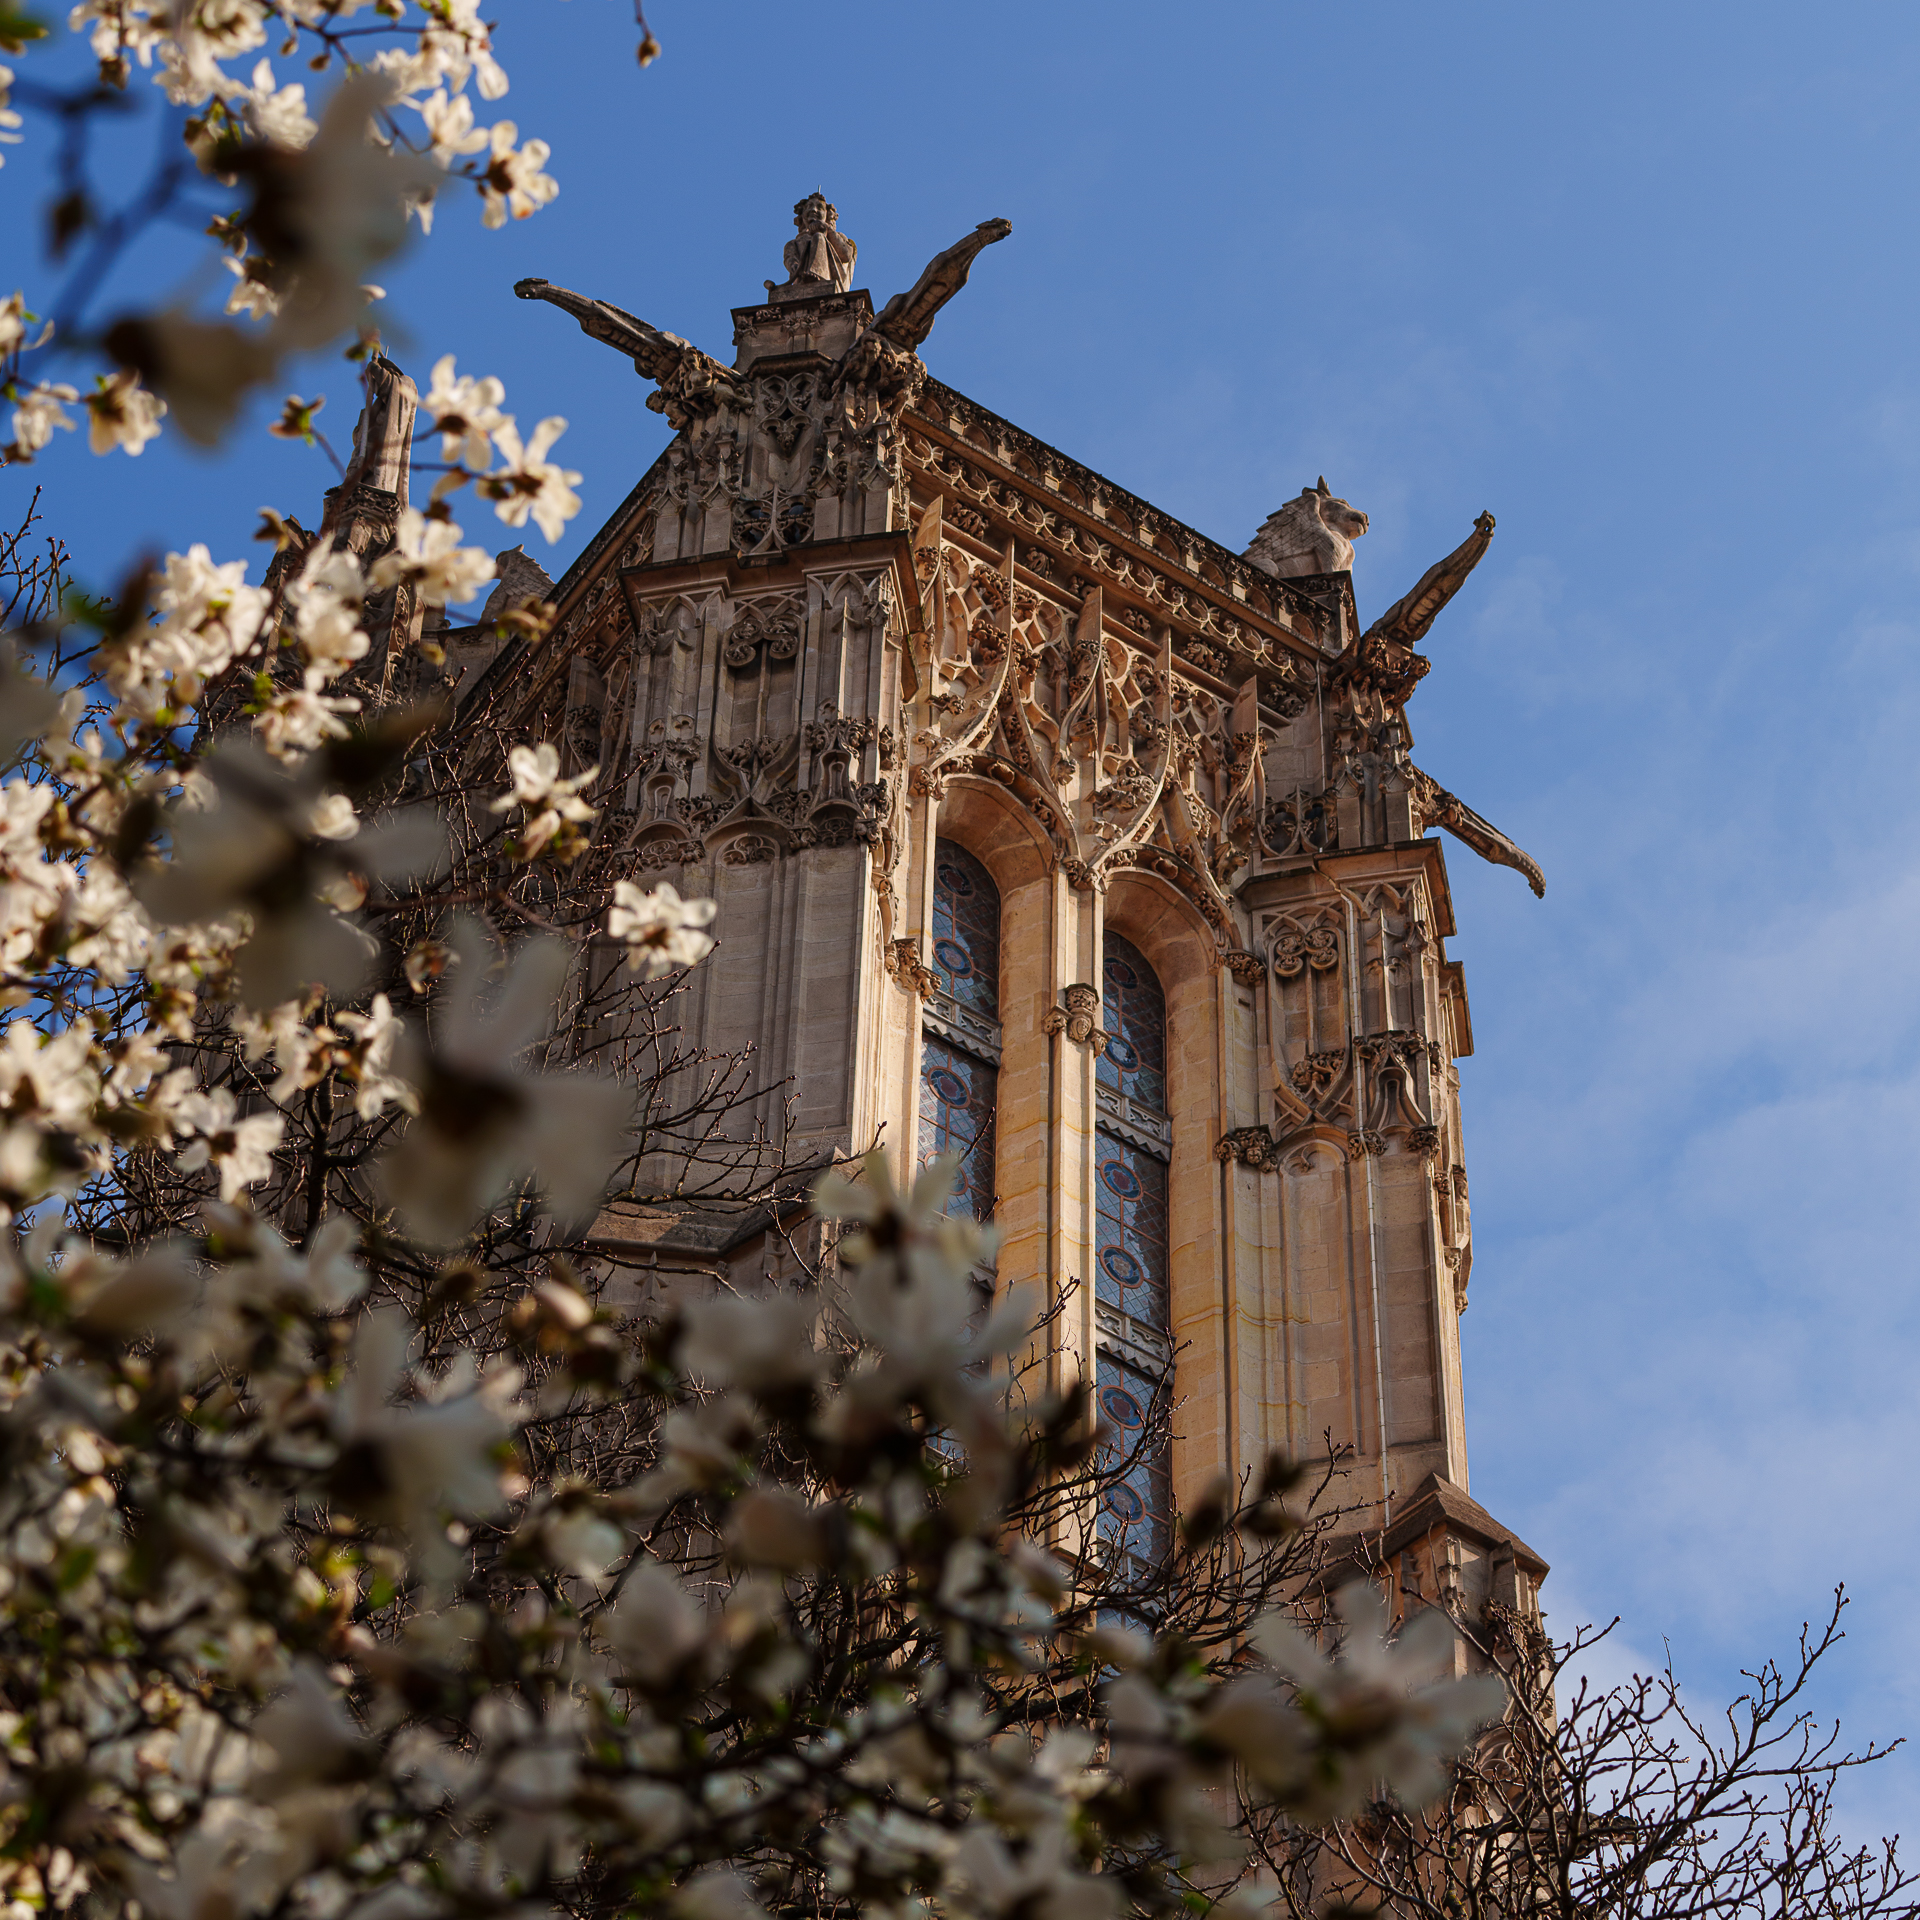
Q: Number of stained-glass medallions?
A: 10